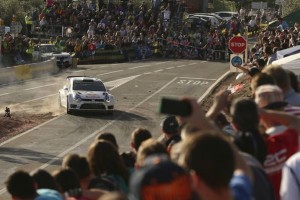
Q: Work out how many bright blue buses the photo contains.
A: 0